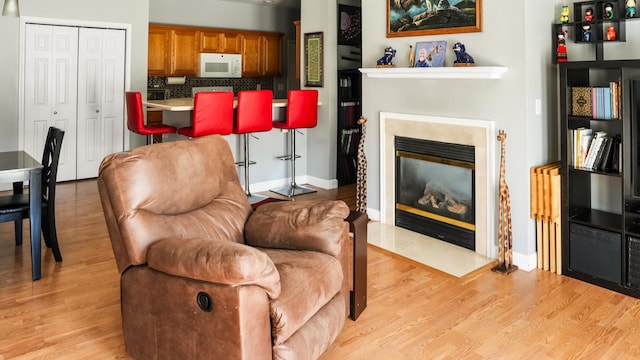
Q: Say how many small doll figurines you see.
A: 7